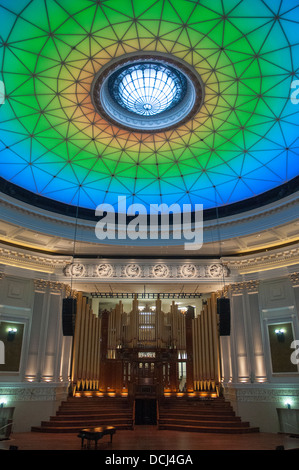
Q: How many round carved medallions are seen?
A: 6